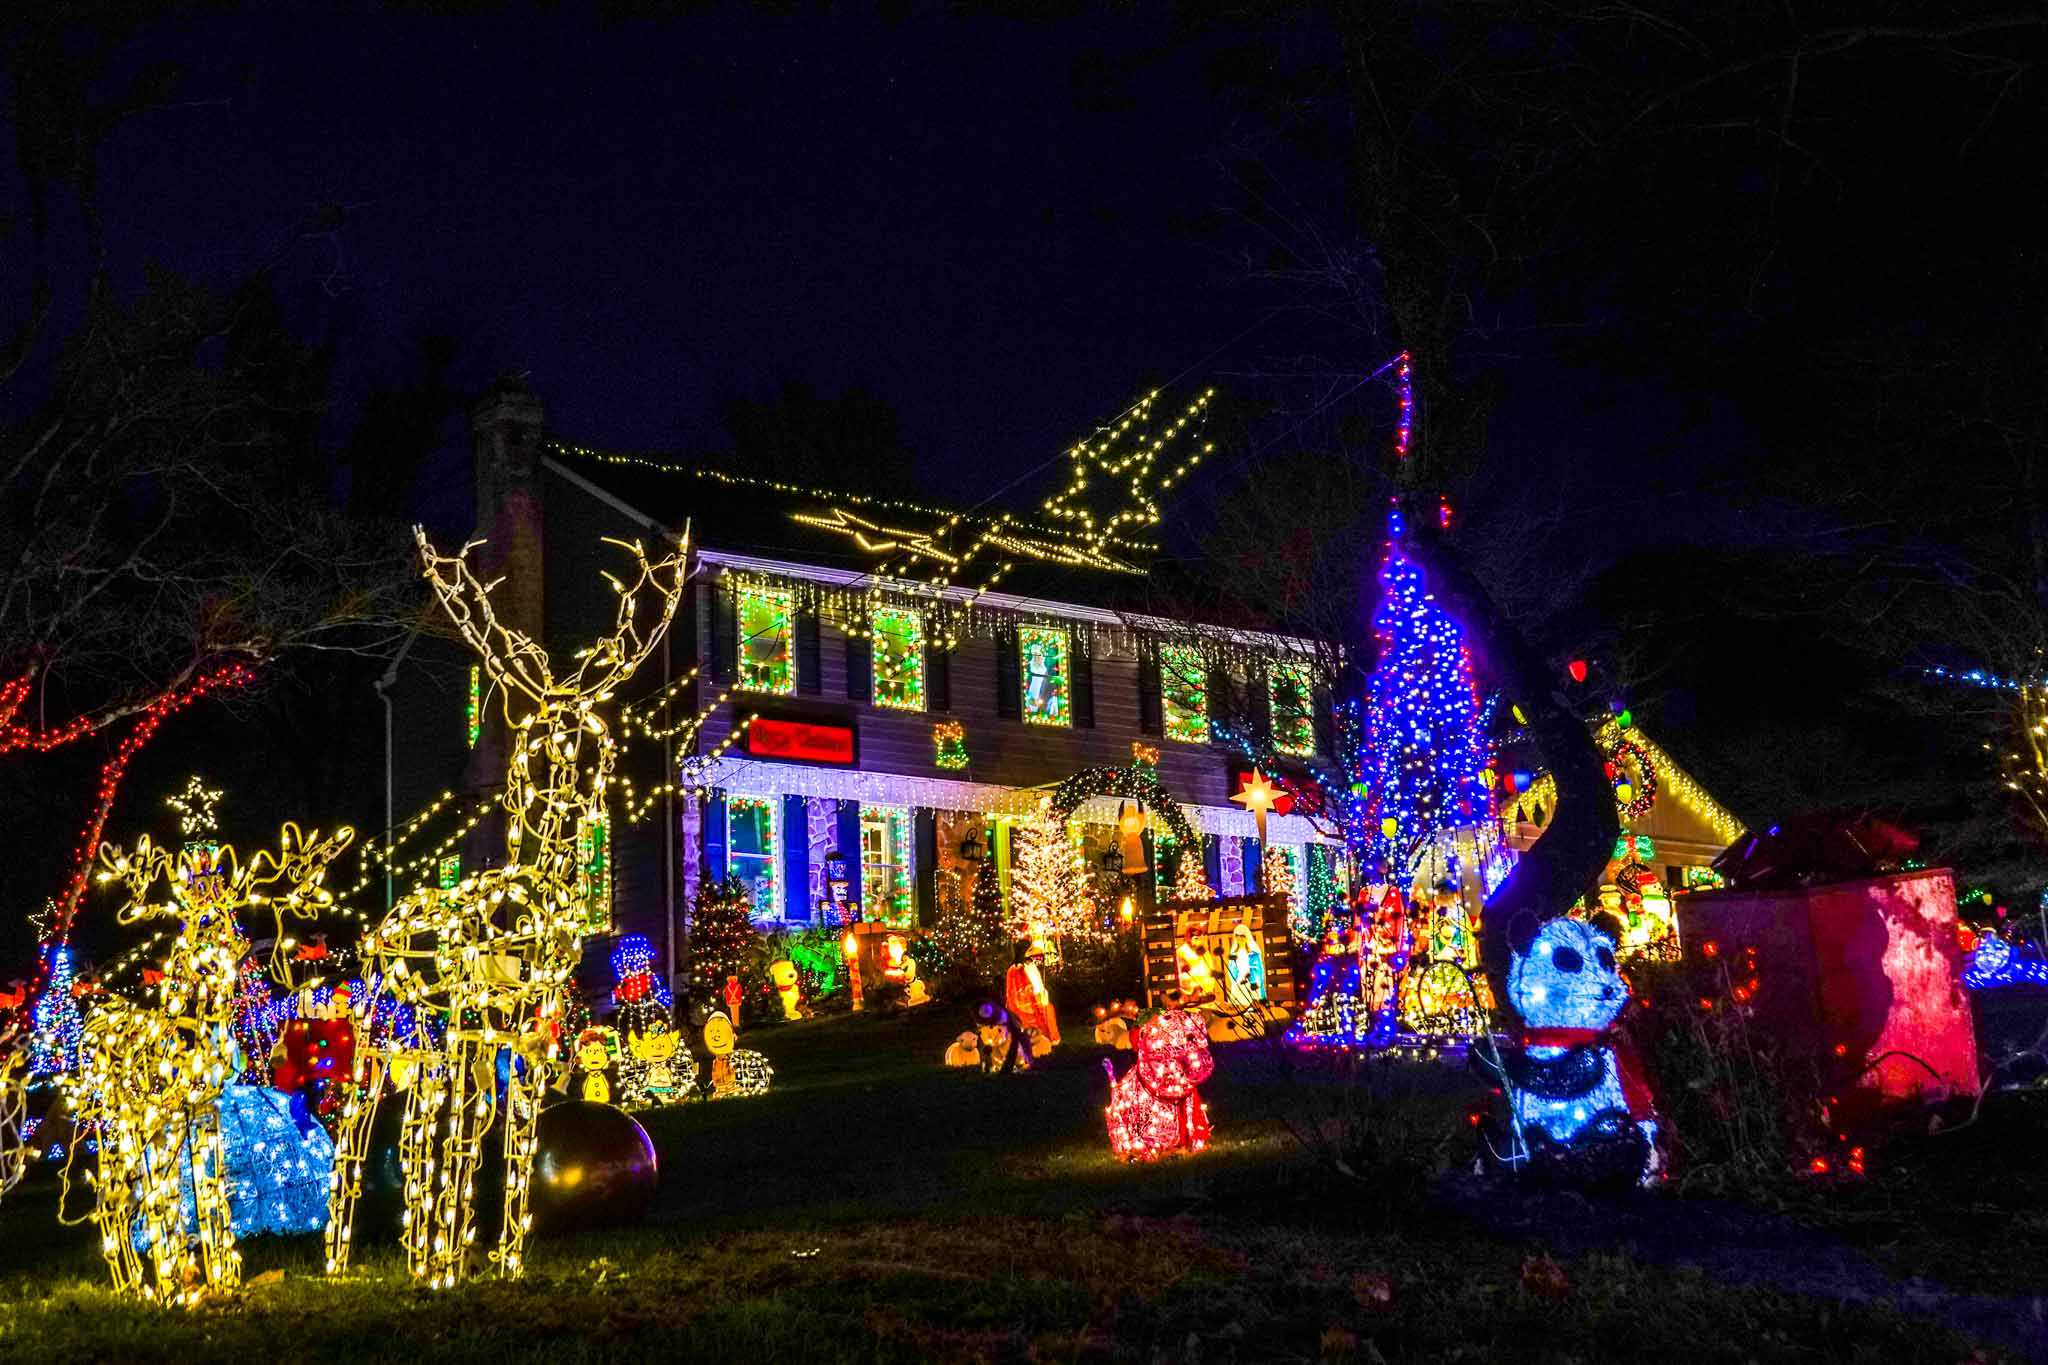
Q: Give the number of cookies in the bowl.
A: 0